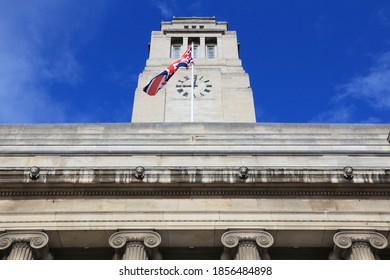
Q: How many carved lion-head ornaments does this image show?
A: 4